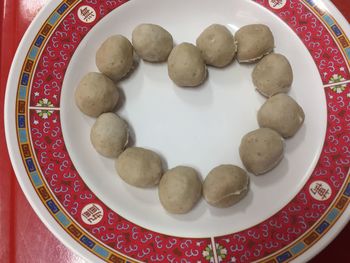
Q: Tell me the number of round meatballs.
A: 13